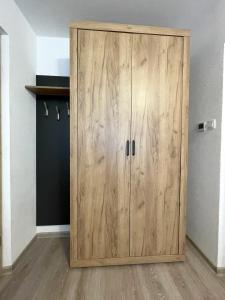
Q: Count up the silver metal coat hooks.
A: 3